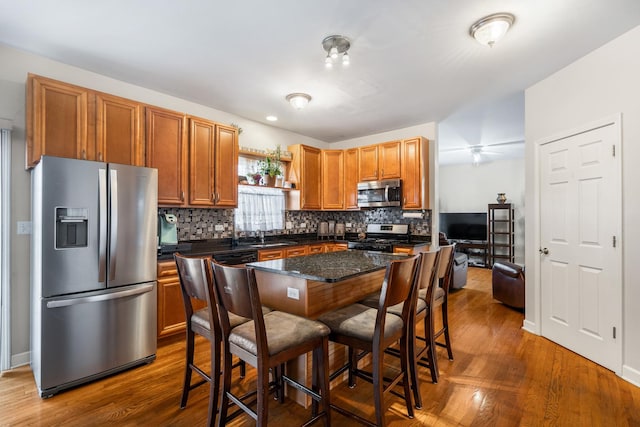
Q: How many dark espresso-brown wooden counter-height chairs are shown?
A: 5